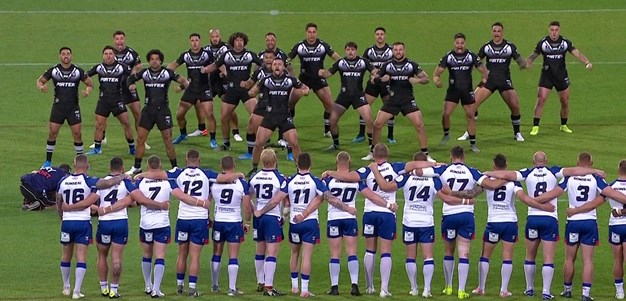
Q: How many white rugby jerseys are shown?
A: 15